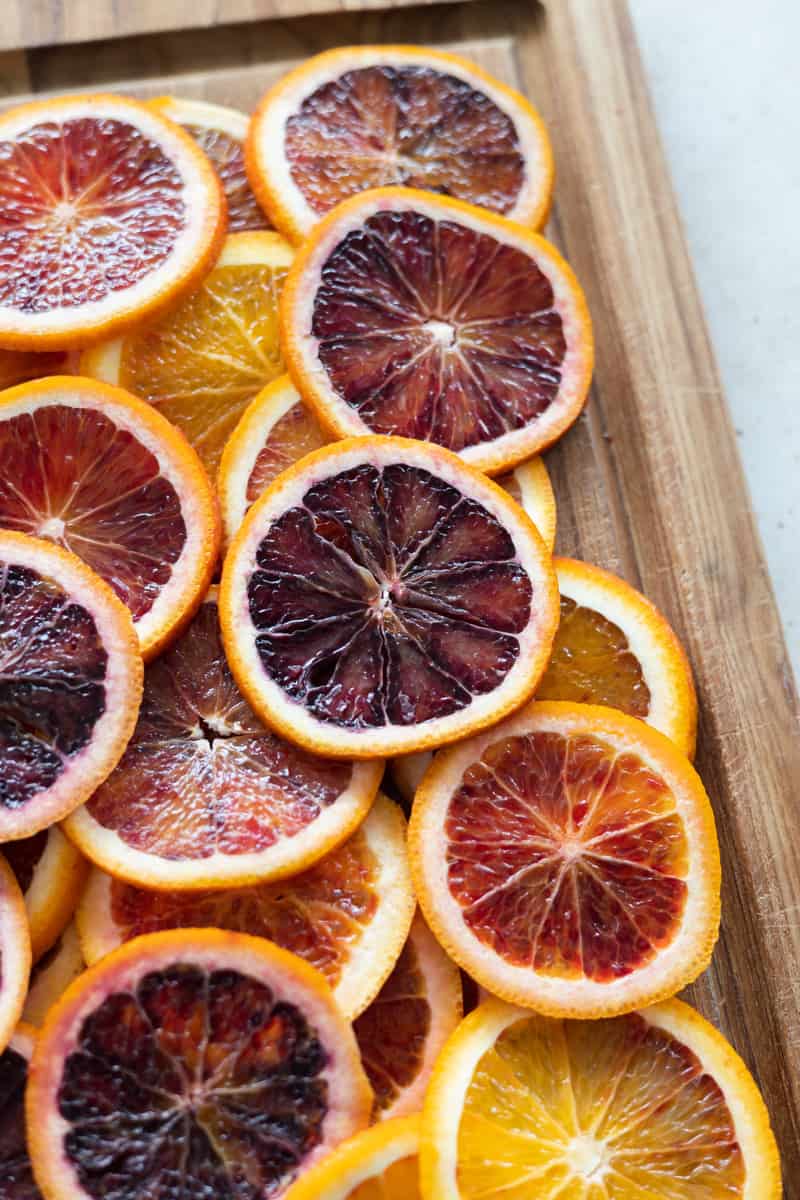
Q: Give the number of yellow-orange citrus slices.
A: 4